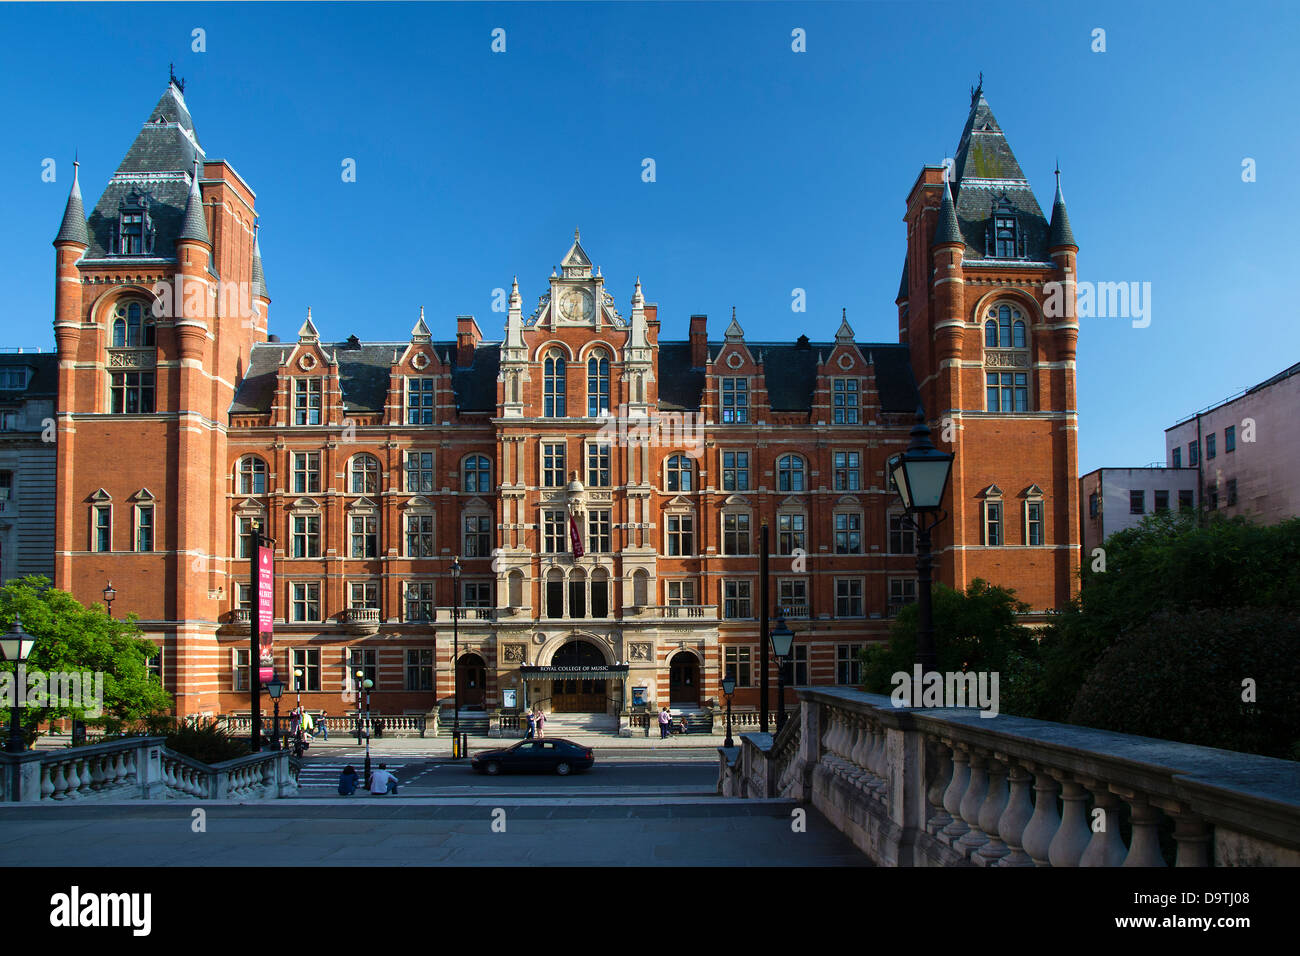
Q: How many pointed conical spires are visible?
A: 6